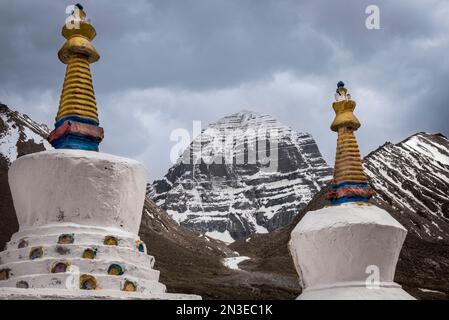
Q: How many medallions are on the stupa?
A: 12